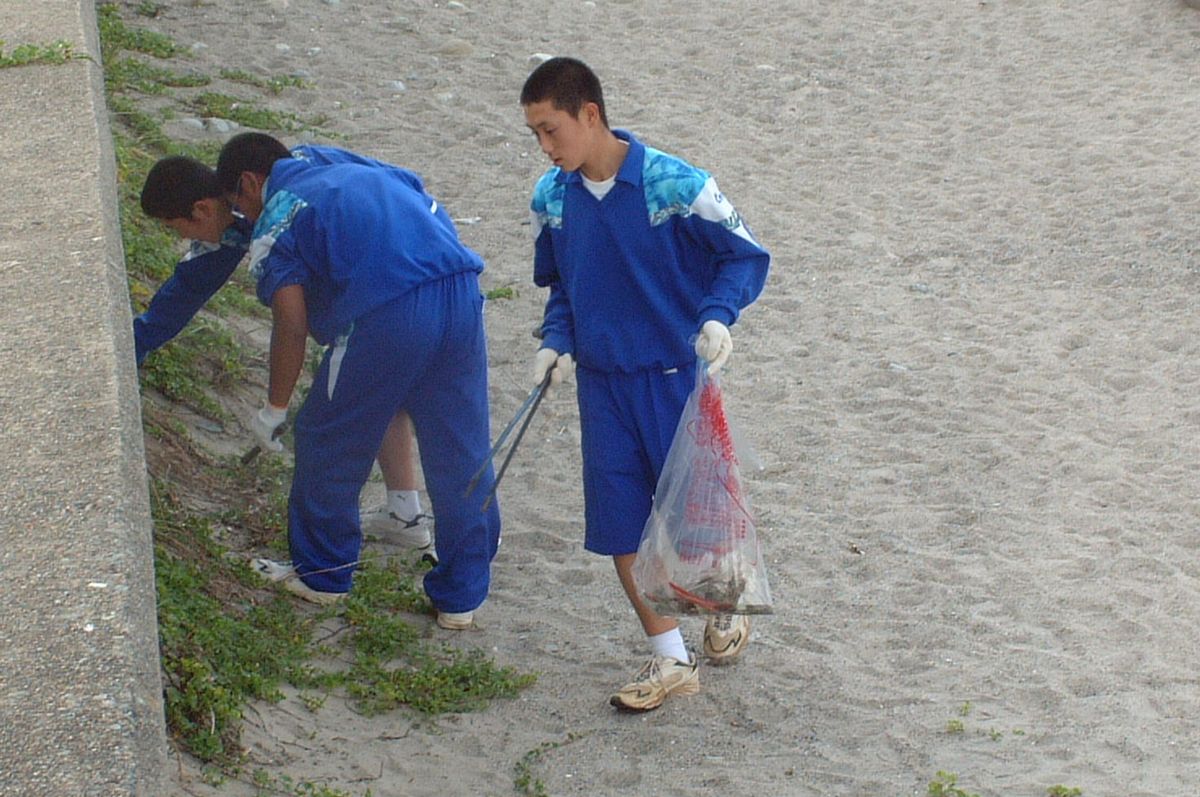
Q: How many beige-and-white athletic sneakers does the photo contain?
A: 2